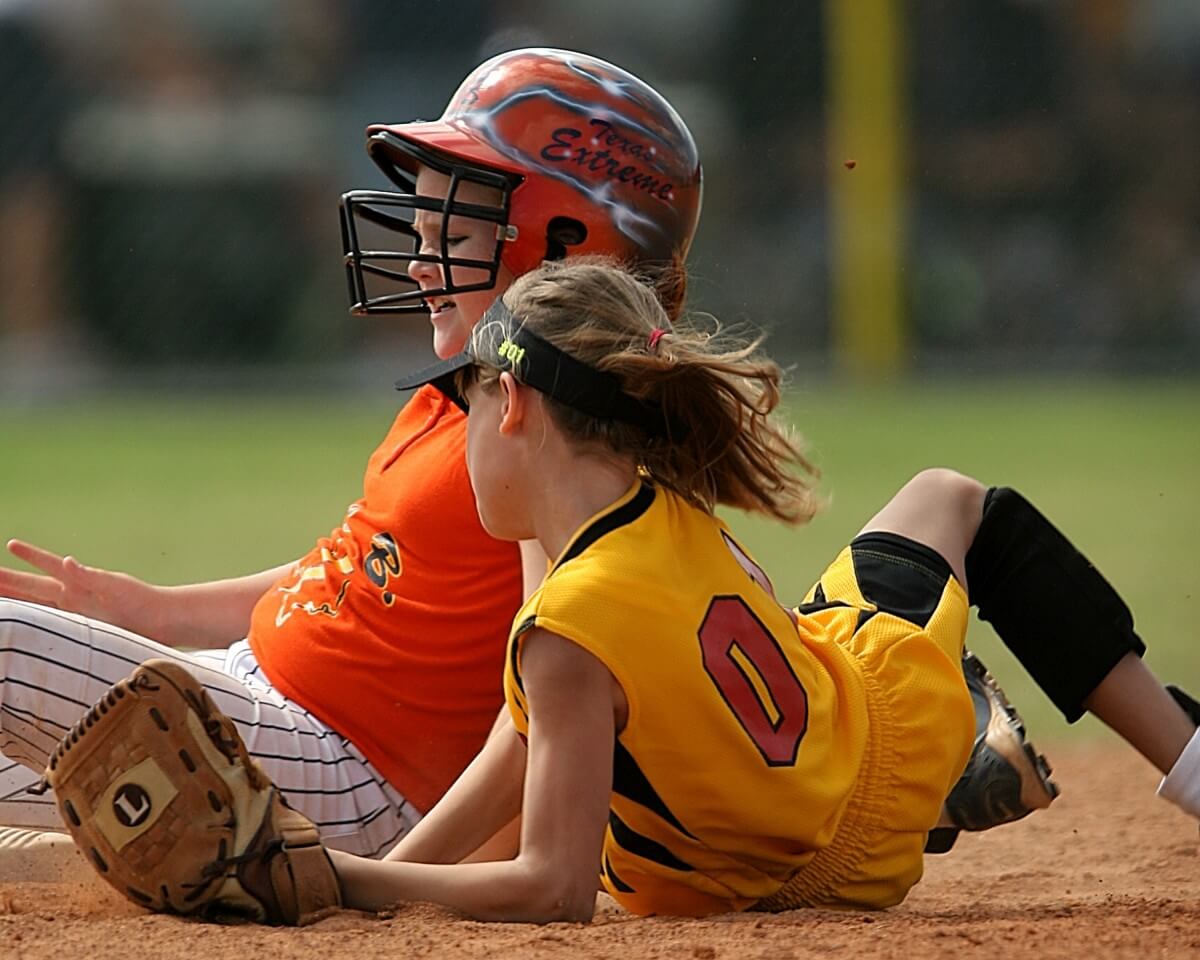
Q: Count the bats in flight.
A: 0